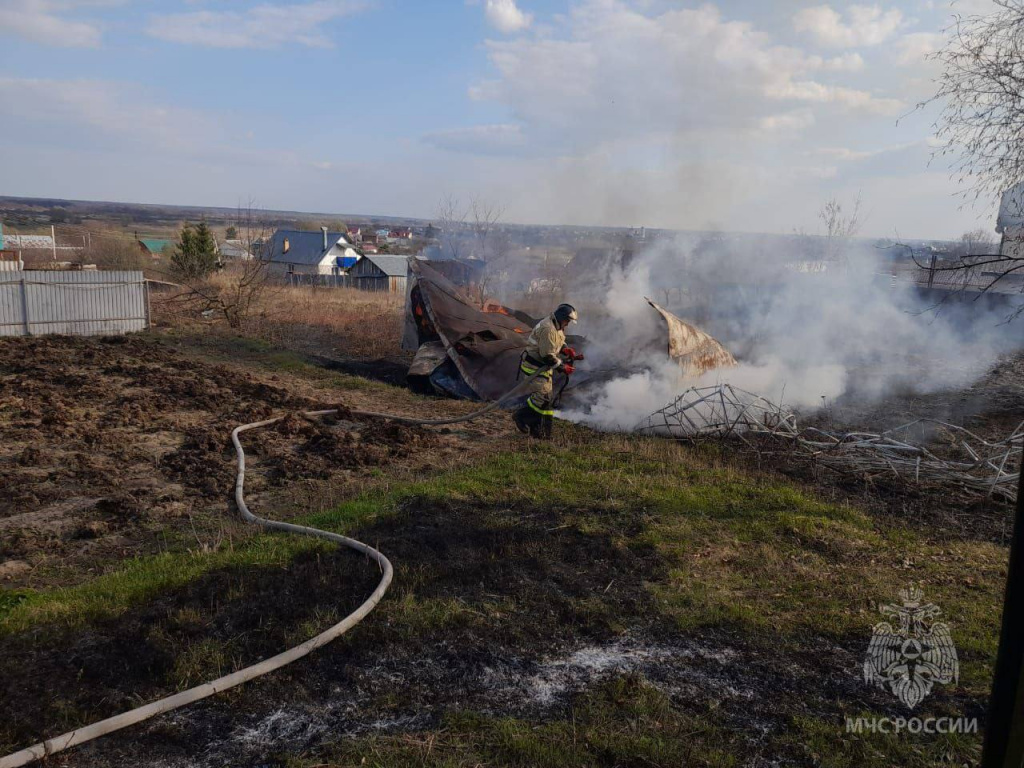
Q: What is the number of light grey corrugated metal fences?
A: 1